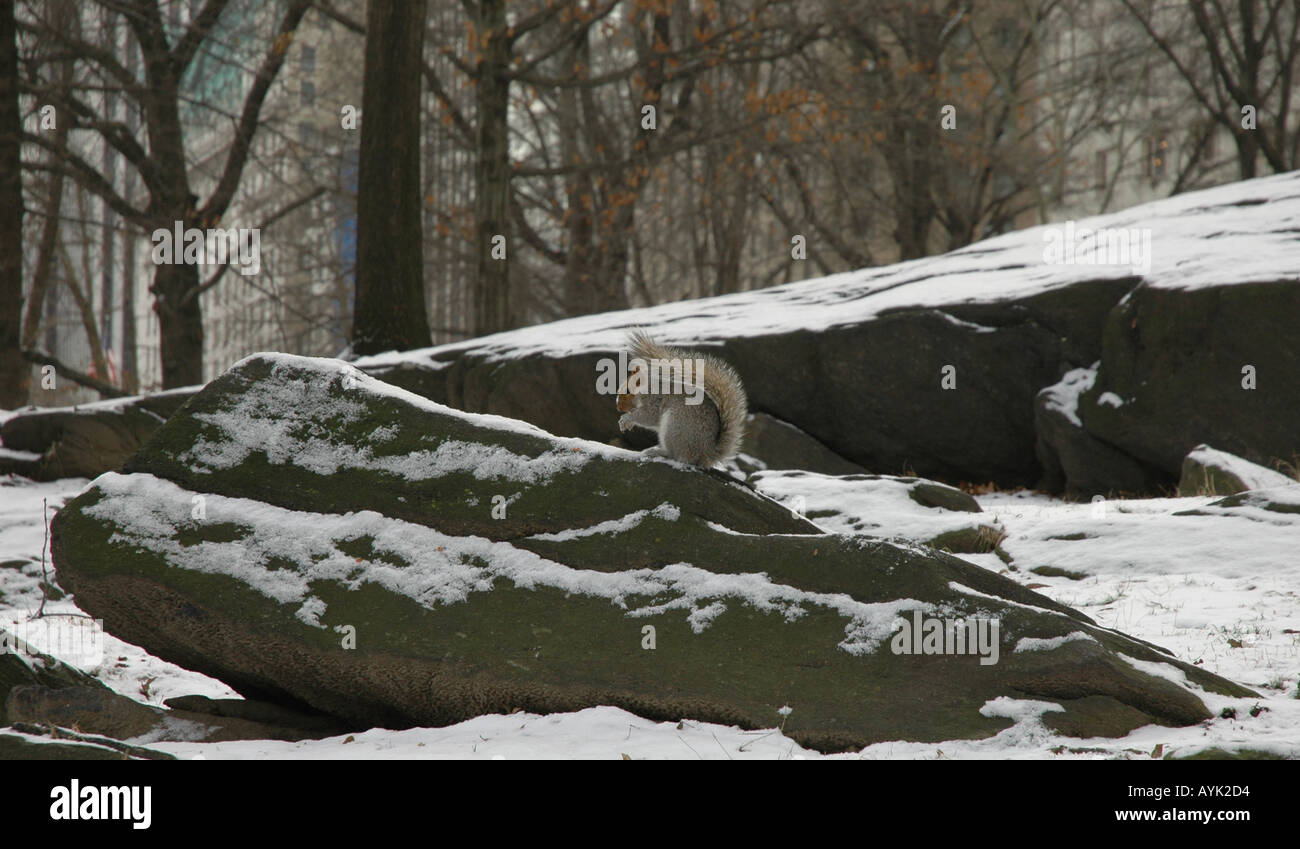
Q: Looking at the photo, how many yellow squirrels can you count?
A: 0